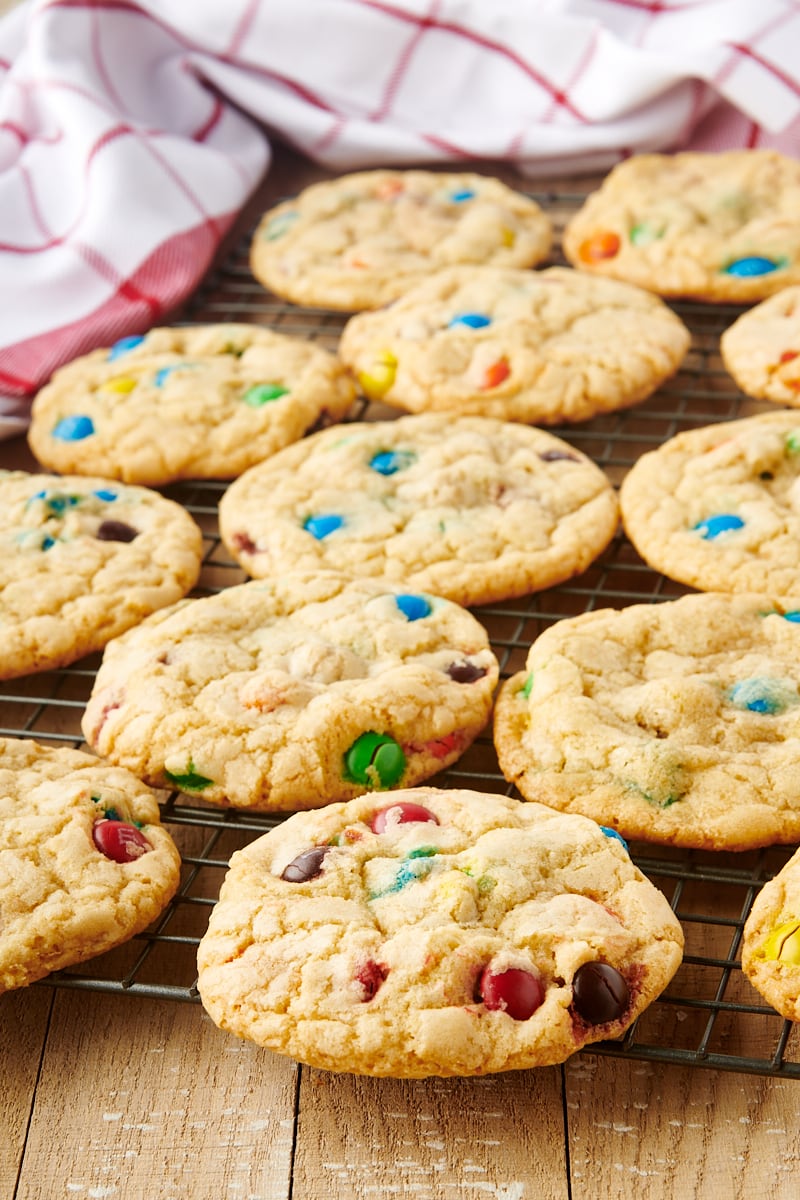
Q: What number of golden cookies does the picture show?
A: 13